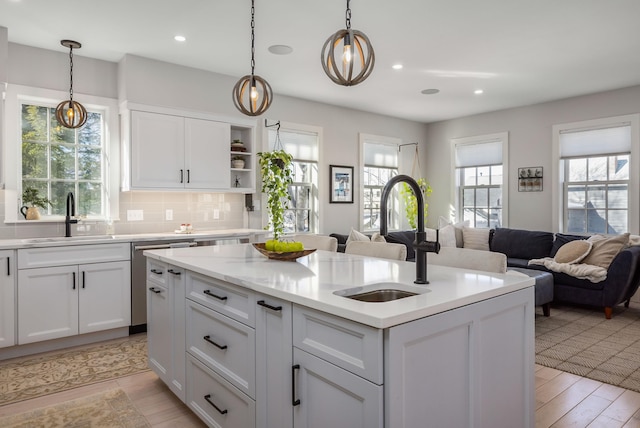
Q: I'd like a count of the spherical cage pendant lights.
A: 3